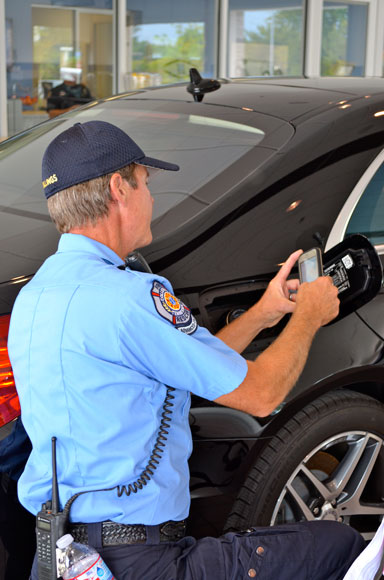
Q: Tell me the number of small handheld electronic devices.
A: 2